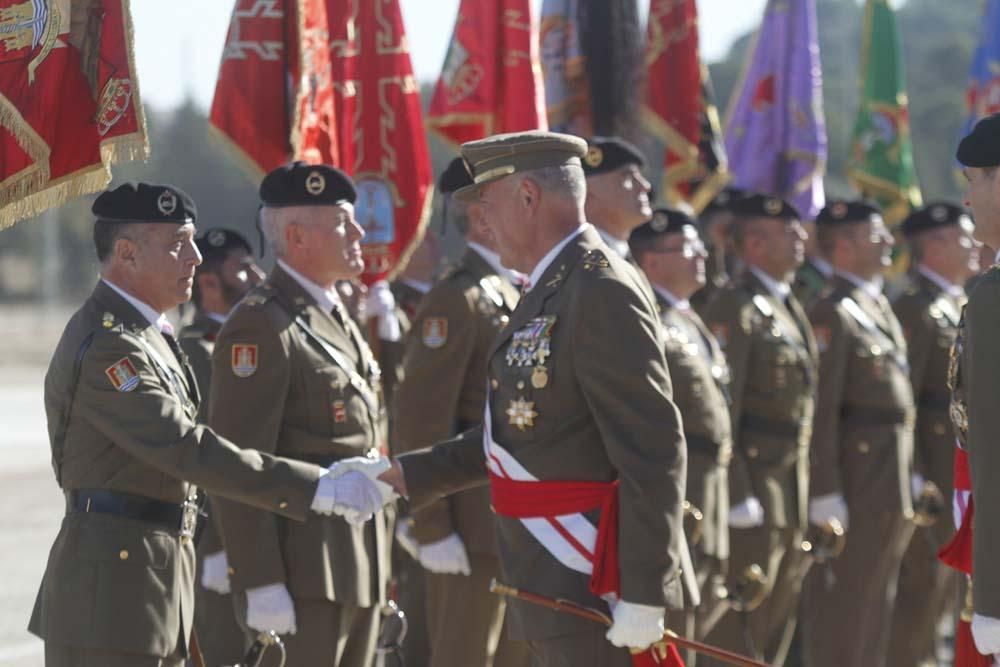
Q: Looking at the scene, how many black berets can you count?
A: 11